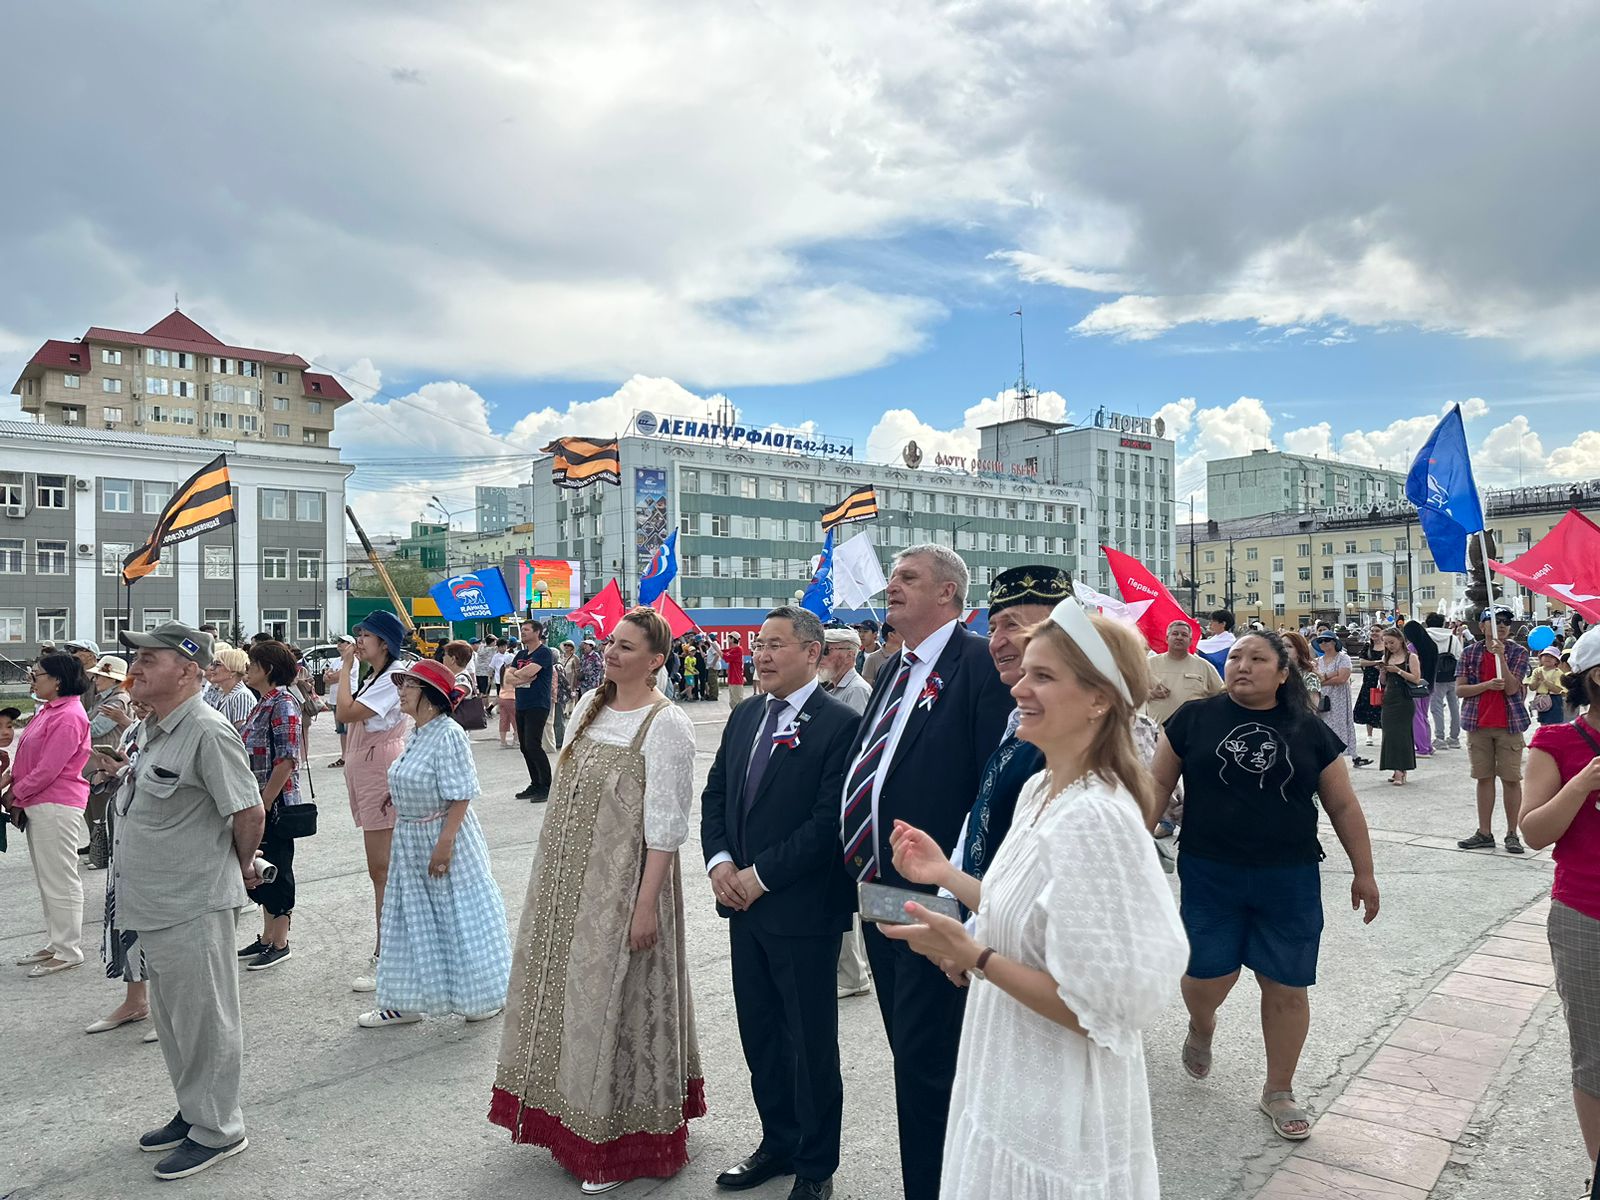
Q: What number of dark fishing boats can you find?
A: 0